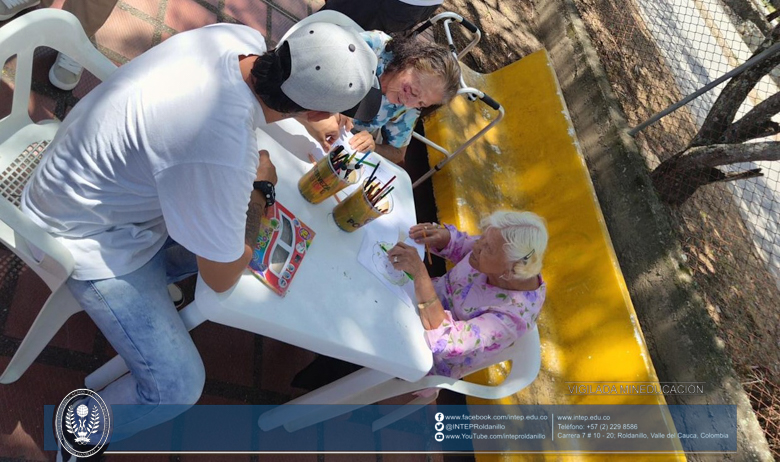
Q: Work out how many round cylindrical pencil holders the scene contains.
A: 2